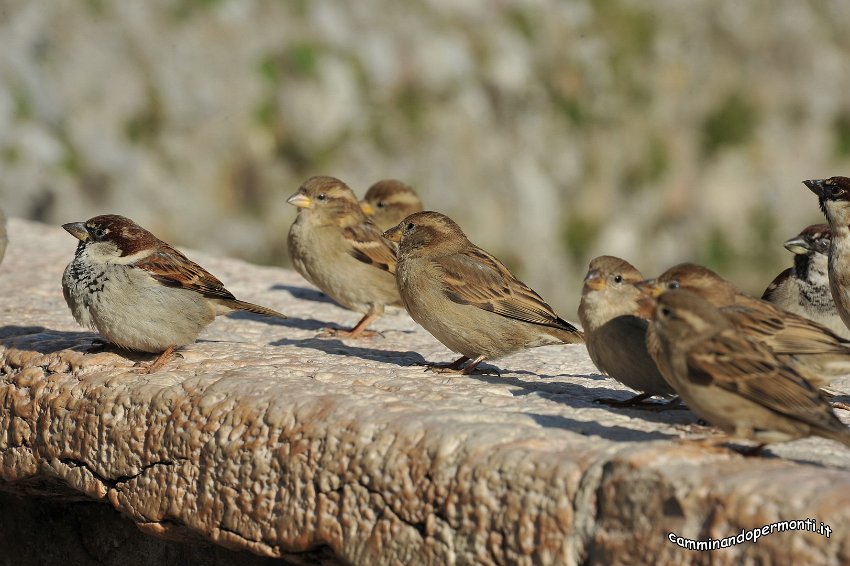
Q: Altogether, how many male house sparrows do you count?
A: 3